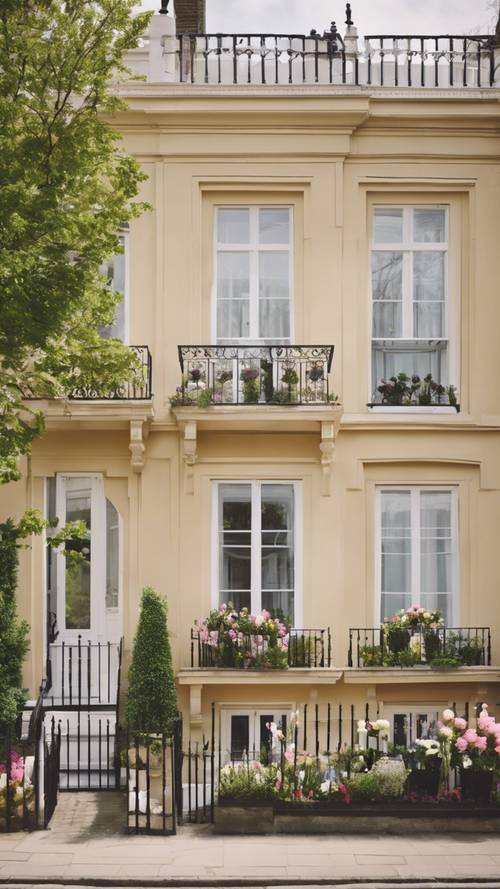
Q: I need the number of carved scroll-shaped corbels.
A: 3